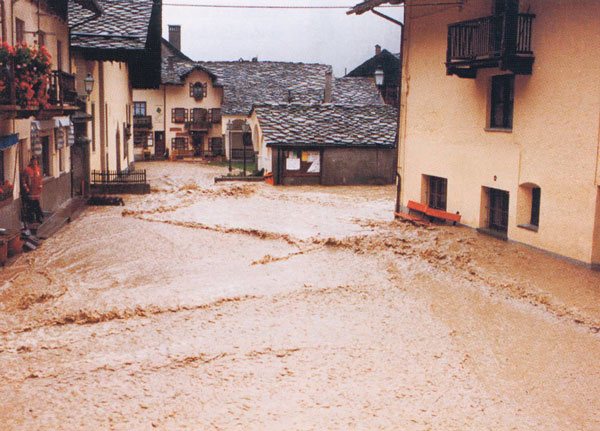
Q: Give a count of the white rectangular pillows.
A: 0